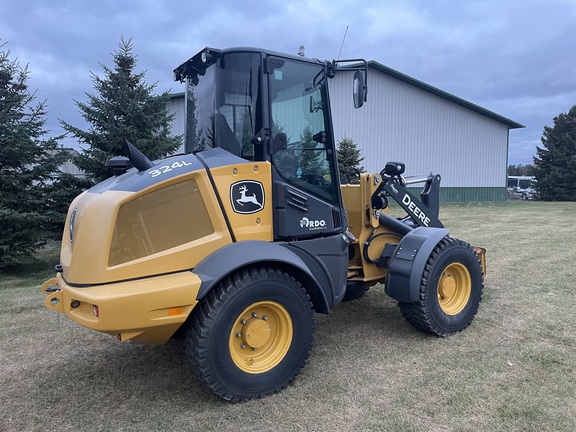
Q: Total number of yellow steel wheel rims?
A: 2